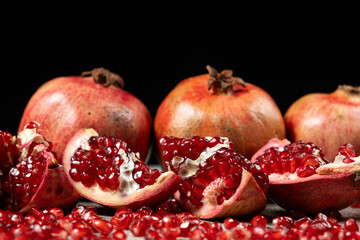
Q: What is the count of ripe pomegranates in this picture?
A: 3